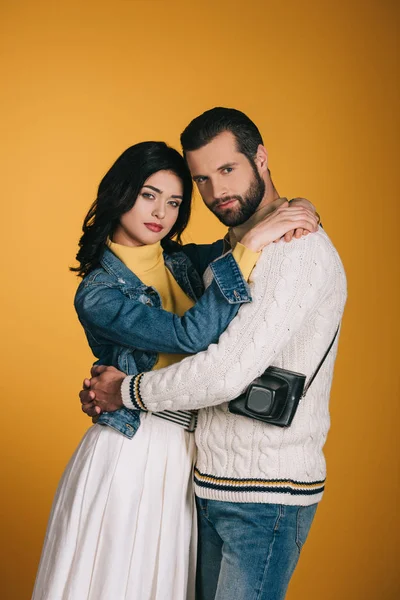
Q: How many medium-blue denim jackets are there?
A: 1